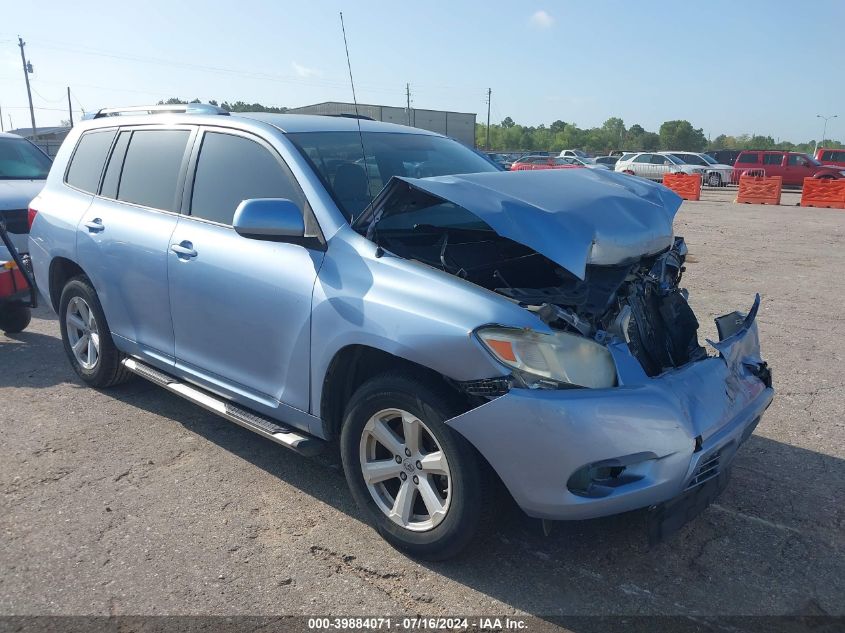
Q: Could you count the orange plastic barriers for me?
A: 3